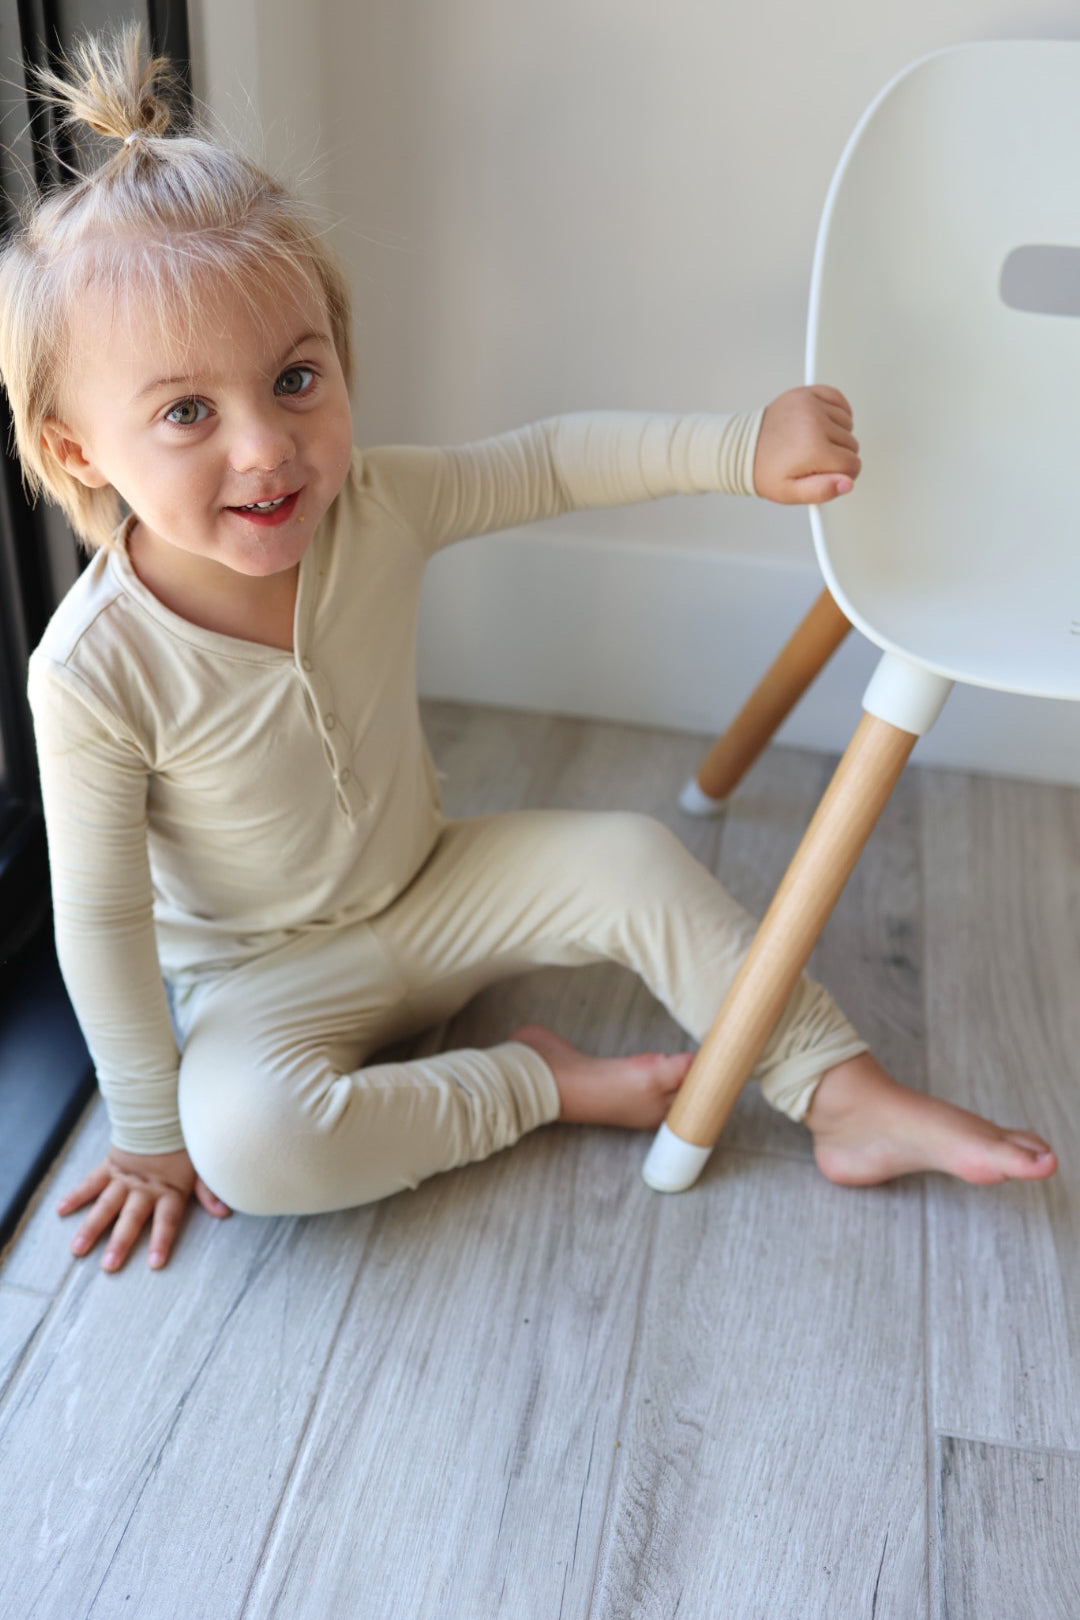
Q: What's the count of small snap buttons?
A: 3